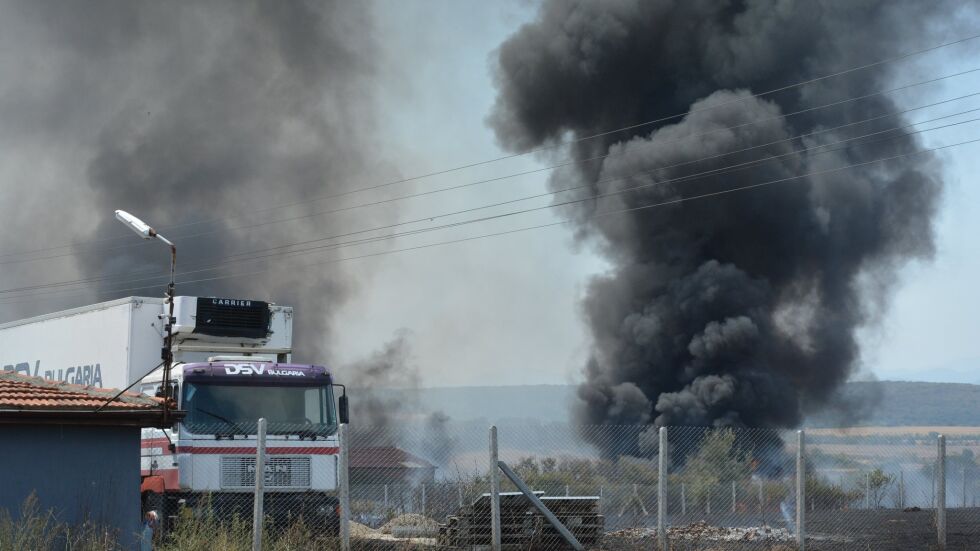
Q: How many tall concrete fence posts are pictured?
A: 6